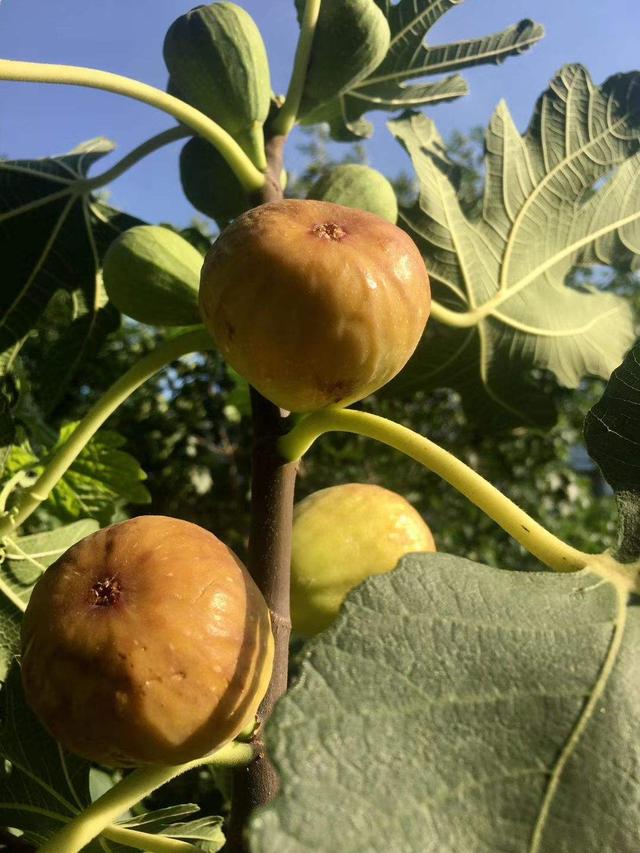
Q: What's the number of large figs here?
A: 3